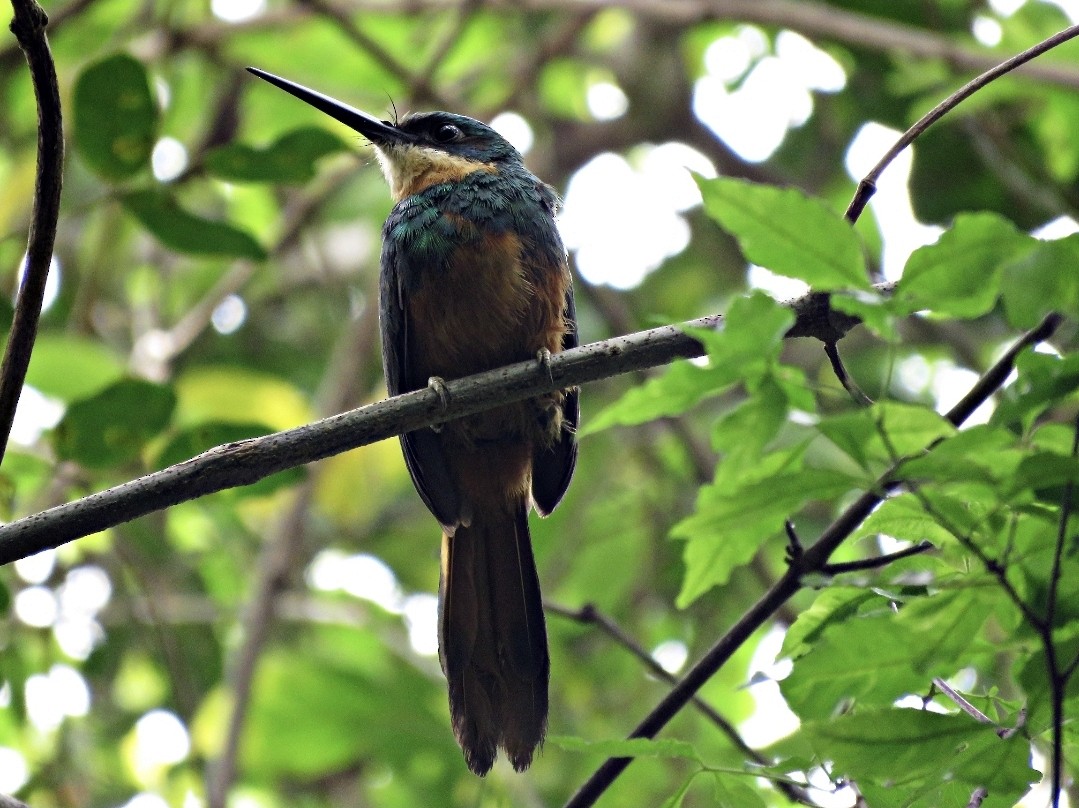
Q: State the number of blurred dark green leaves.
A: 5